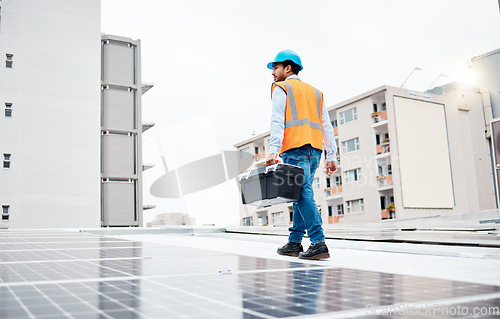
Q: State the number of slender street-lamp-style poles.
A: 2